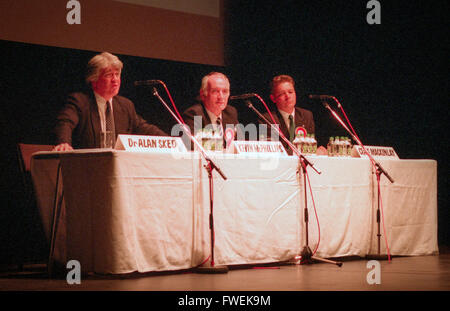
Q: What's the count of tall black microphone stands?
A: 3